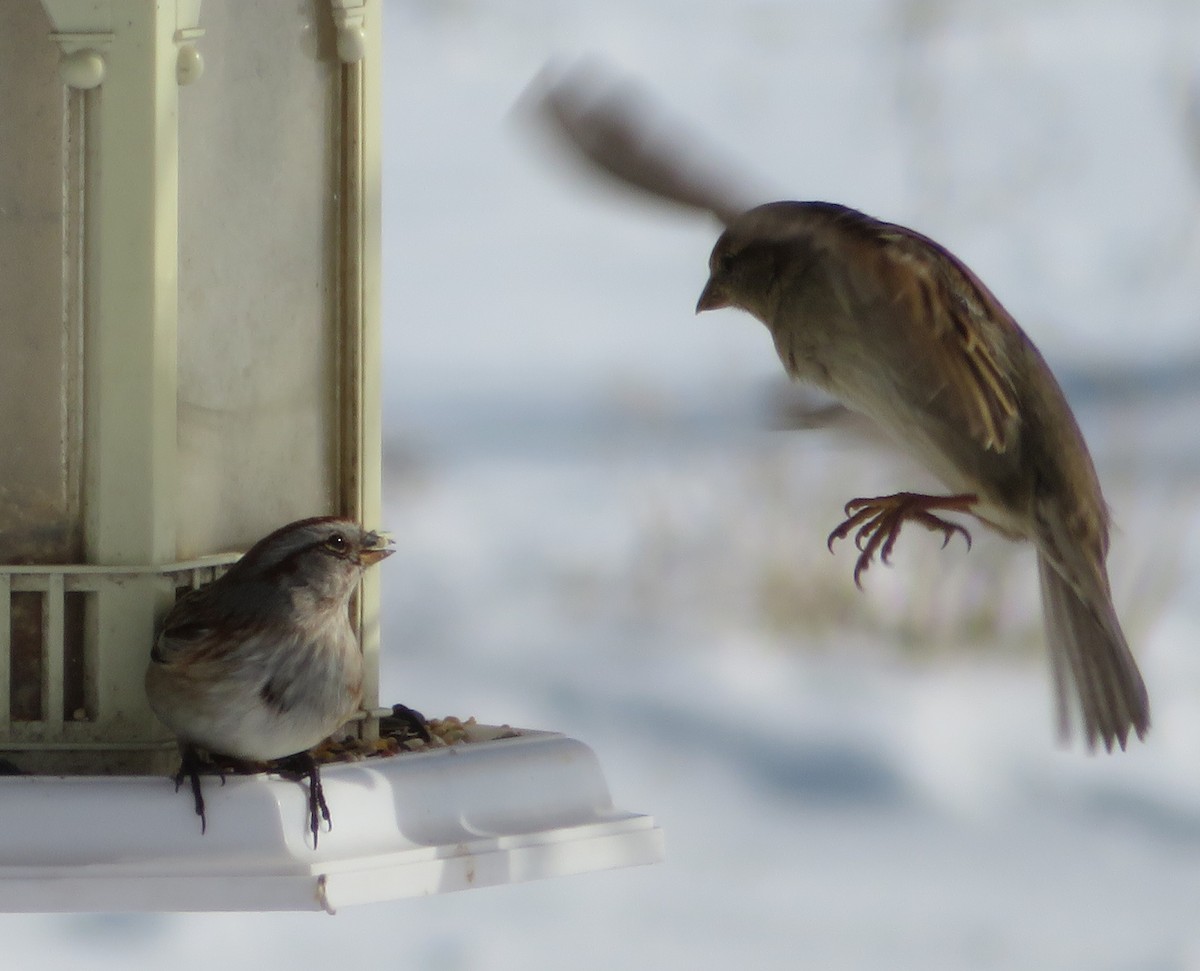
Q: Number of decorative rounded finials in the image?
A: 3